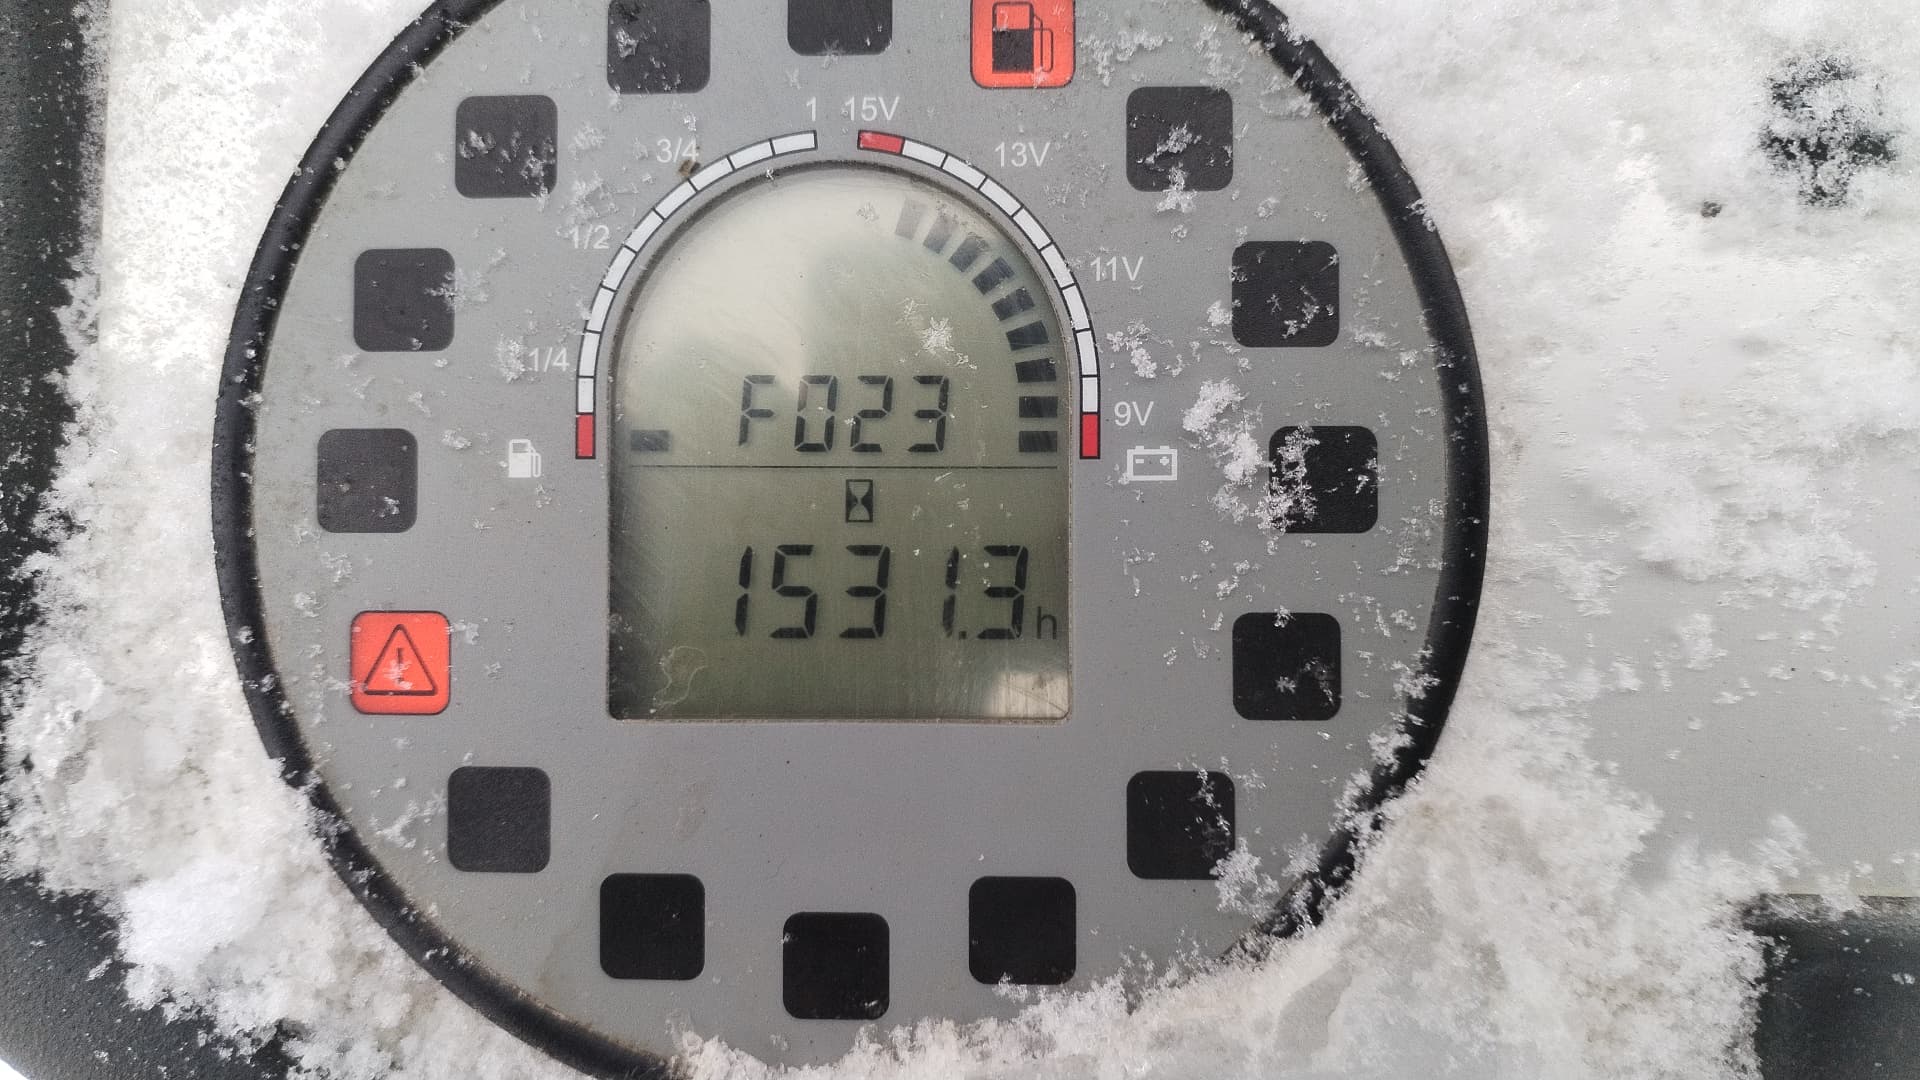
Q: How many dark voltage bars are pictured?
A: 9